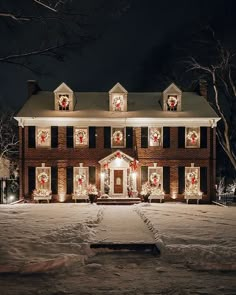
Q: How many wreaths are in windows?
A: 12